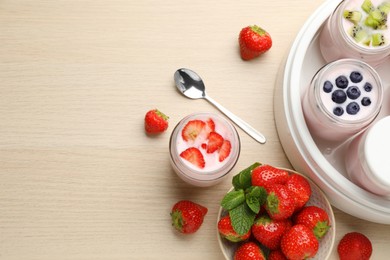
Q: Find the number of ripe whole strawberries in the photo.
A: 13